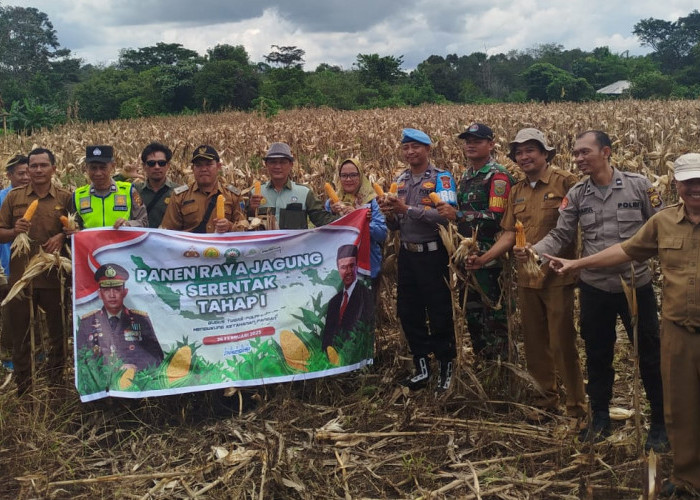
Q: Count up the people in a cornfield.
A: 12